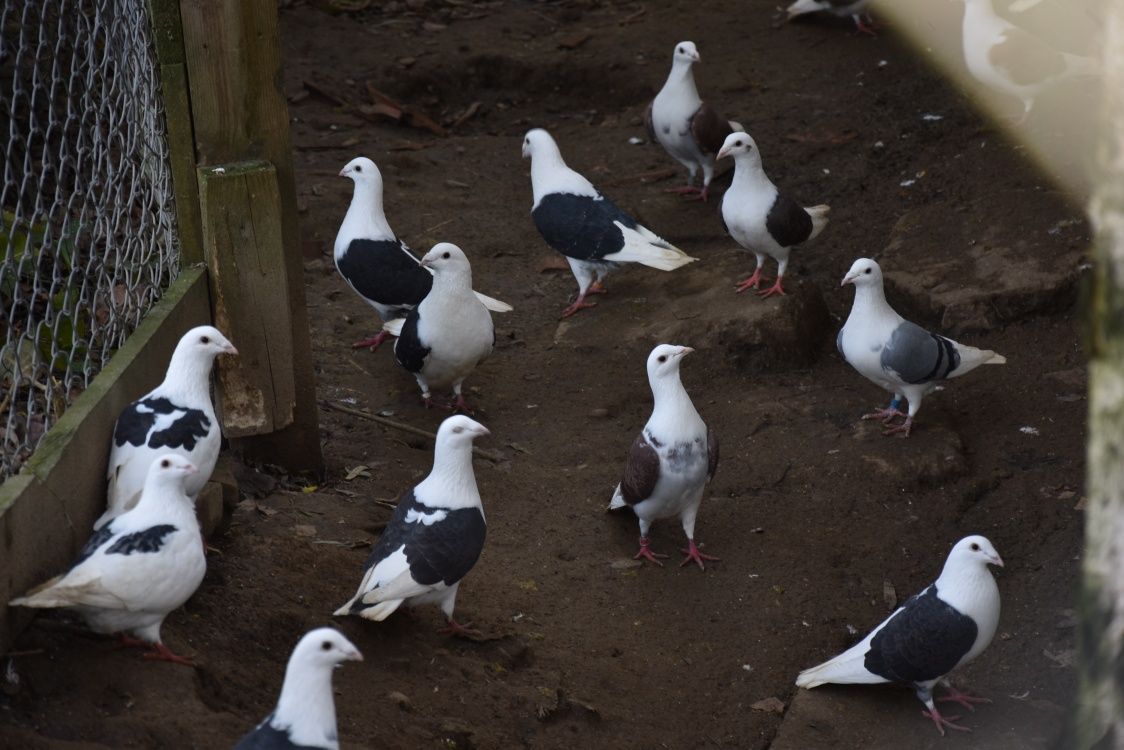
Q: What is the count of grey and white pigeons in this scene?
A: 1